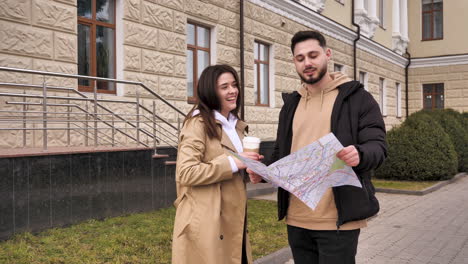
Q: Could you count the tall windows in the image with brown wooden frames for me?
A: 5